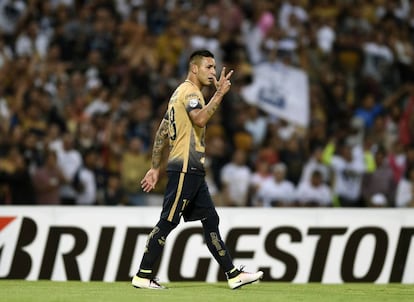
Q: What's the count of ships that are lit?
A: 0